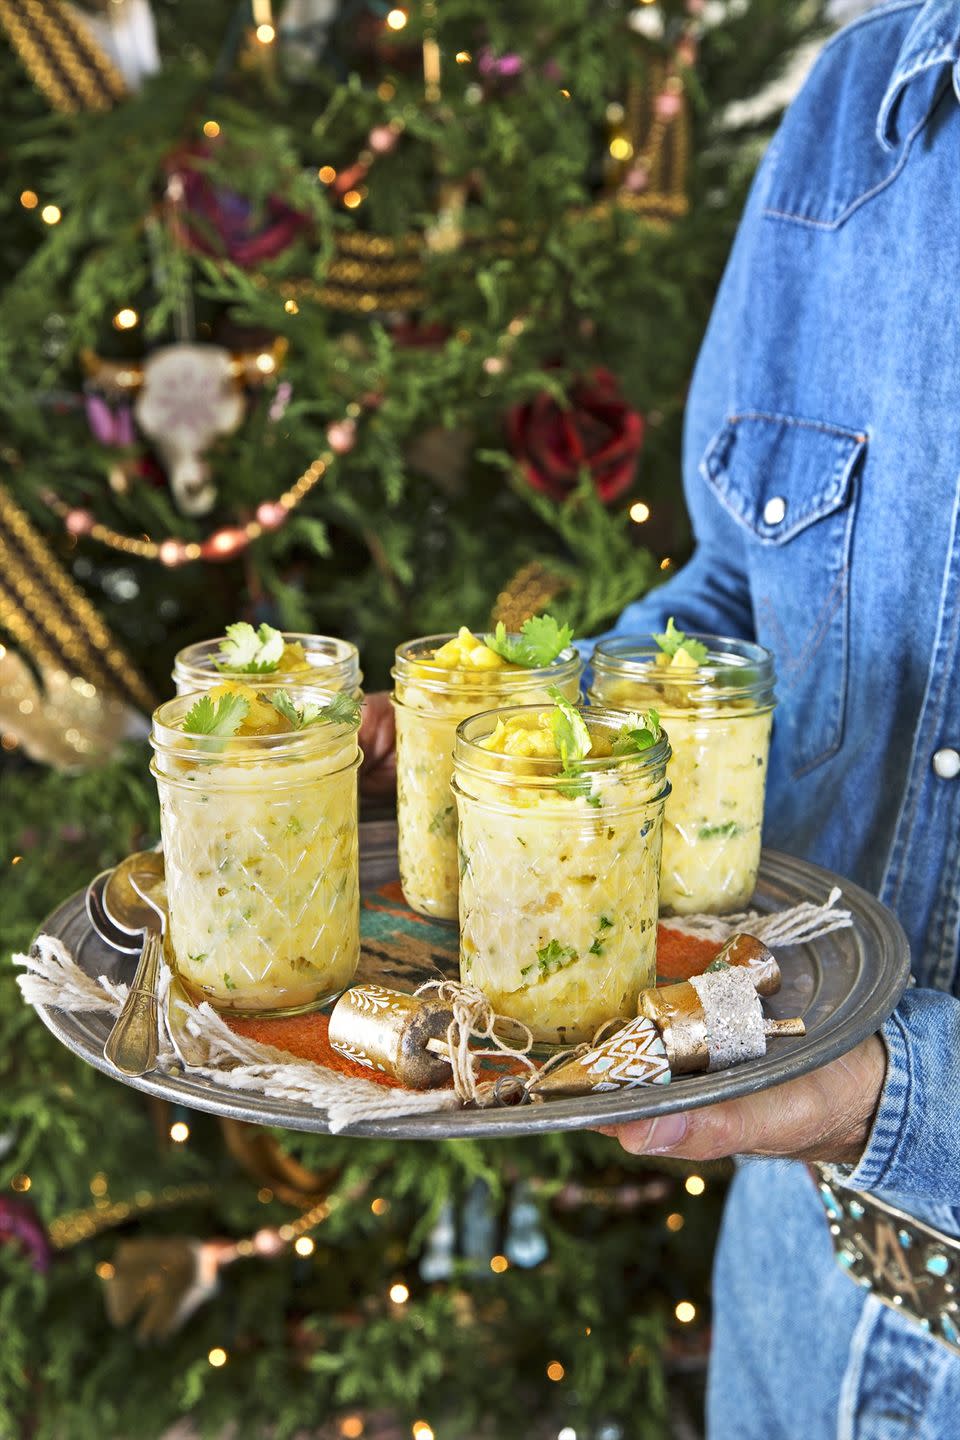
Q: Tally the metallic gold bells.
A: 4